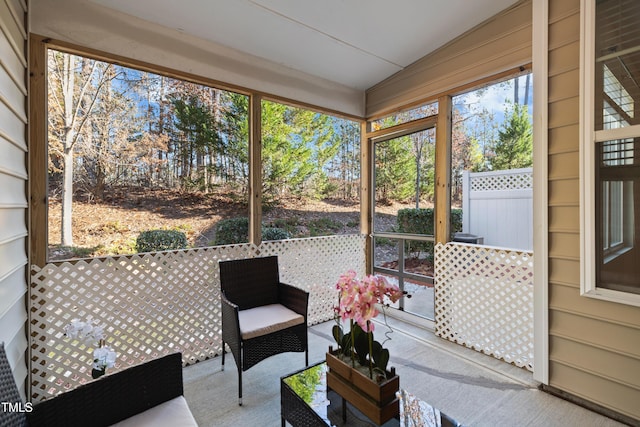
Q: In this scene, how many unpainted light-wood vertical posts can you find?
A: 4